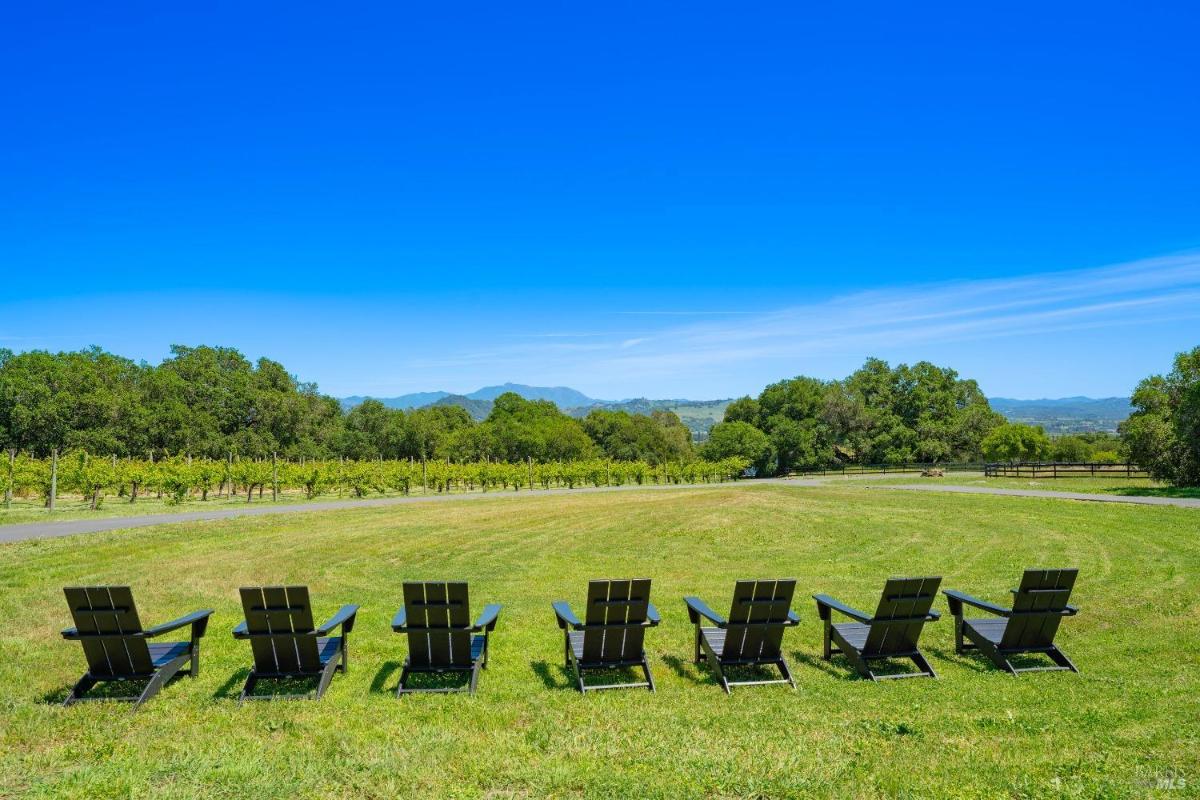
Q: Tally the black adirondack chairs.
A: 7